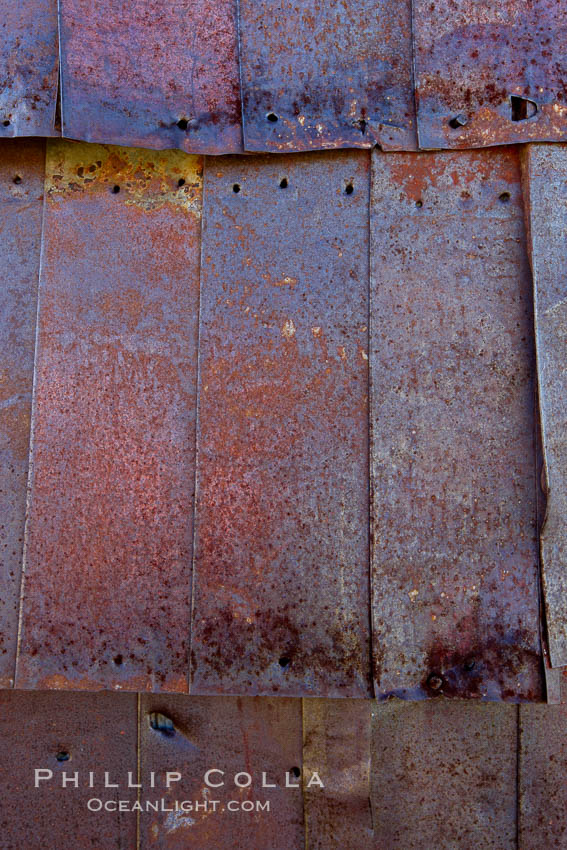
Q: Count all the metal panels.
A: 14